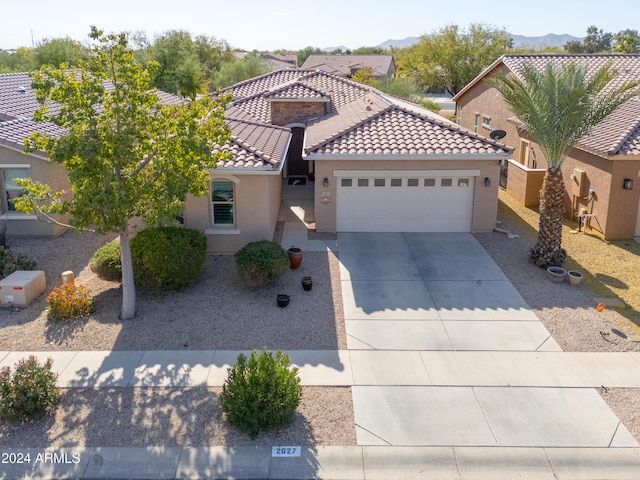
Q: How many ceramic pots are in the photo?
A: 5